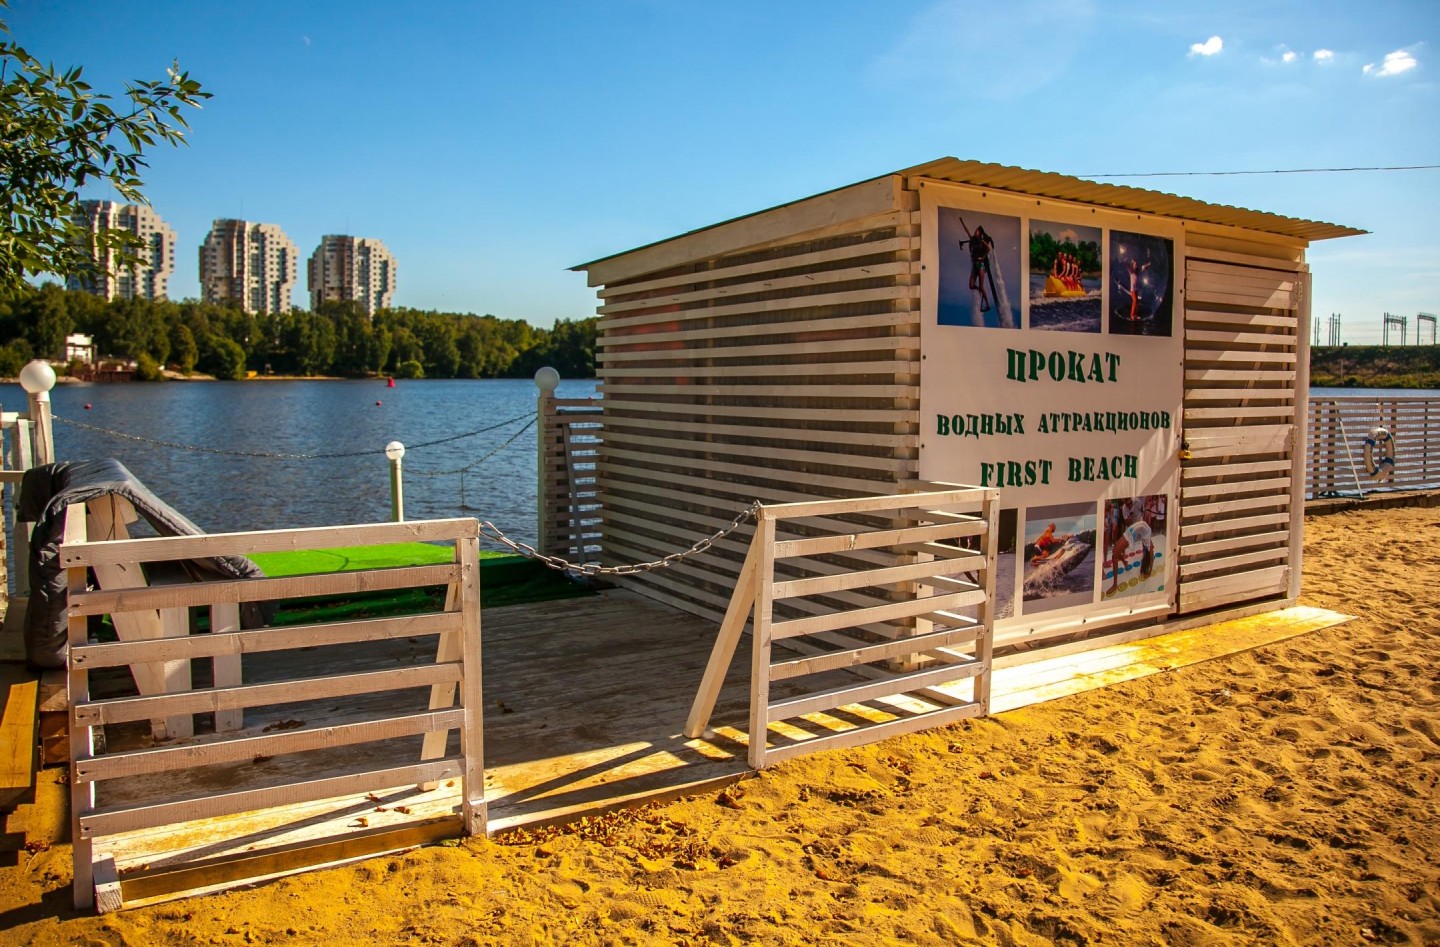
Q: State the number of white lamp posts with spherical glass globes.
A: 3